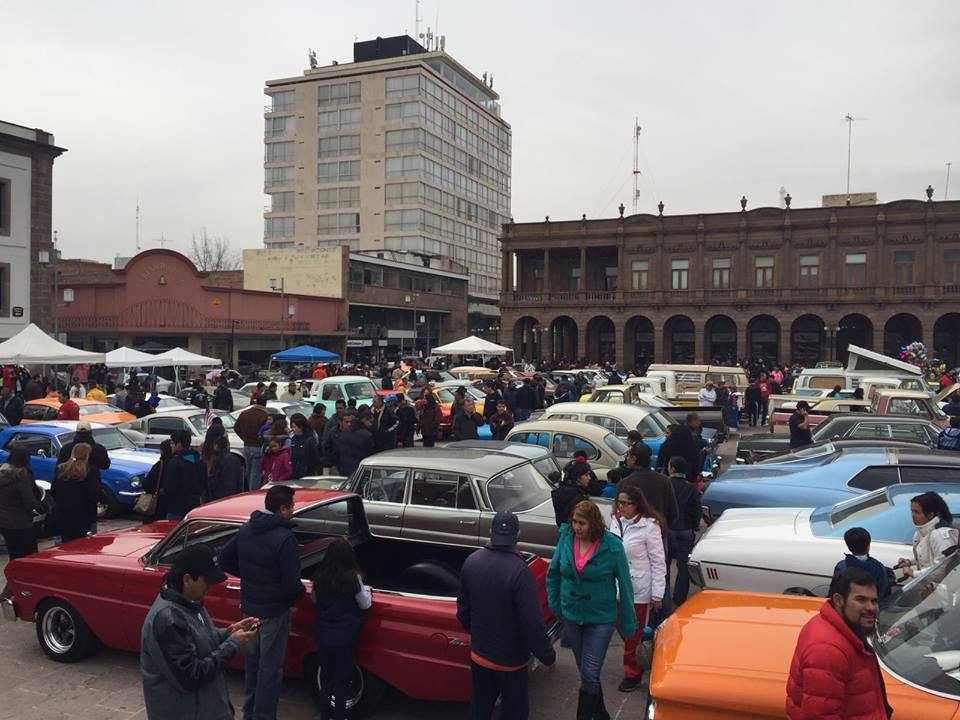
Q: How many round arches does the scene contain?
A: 11